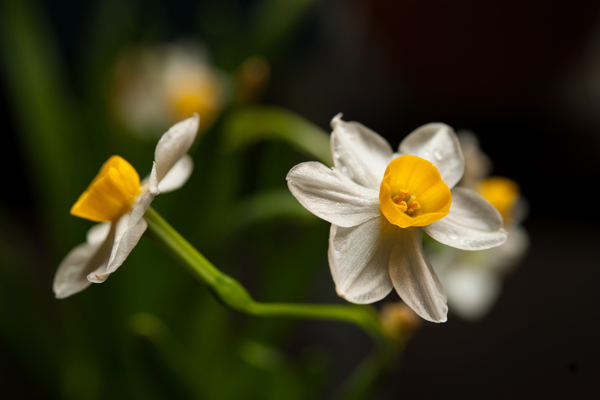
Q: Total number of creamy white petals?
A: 12